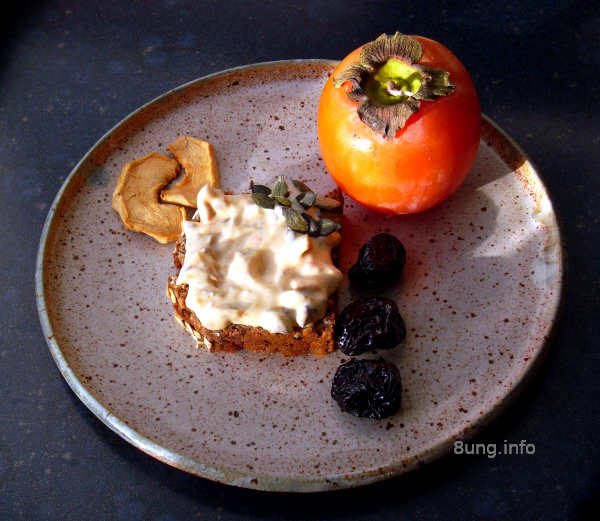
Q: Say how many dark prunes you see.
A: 3